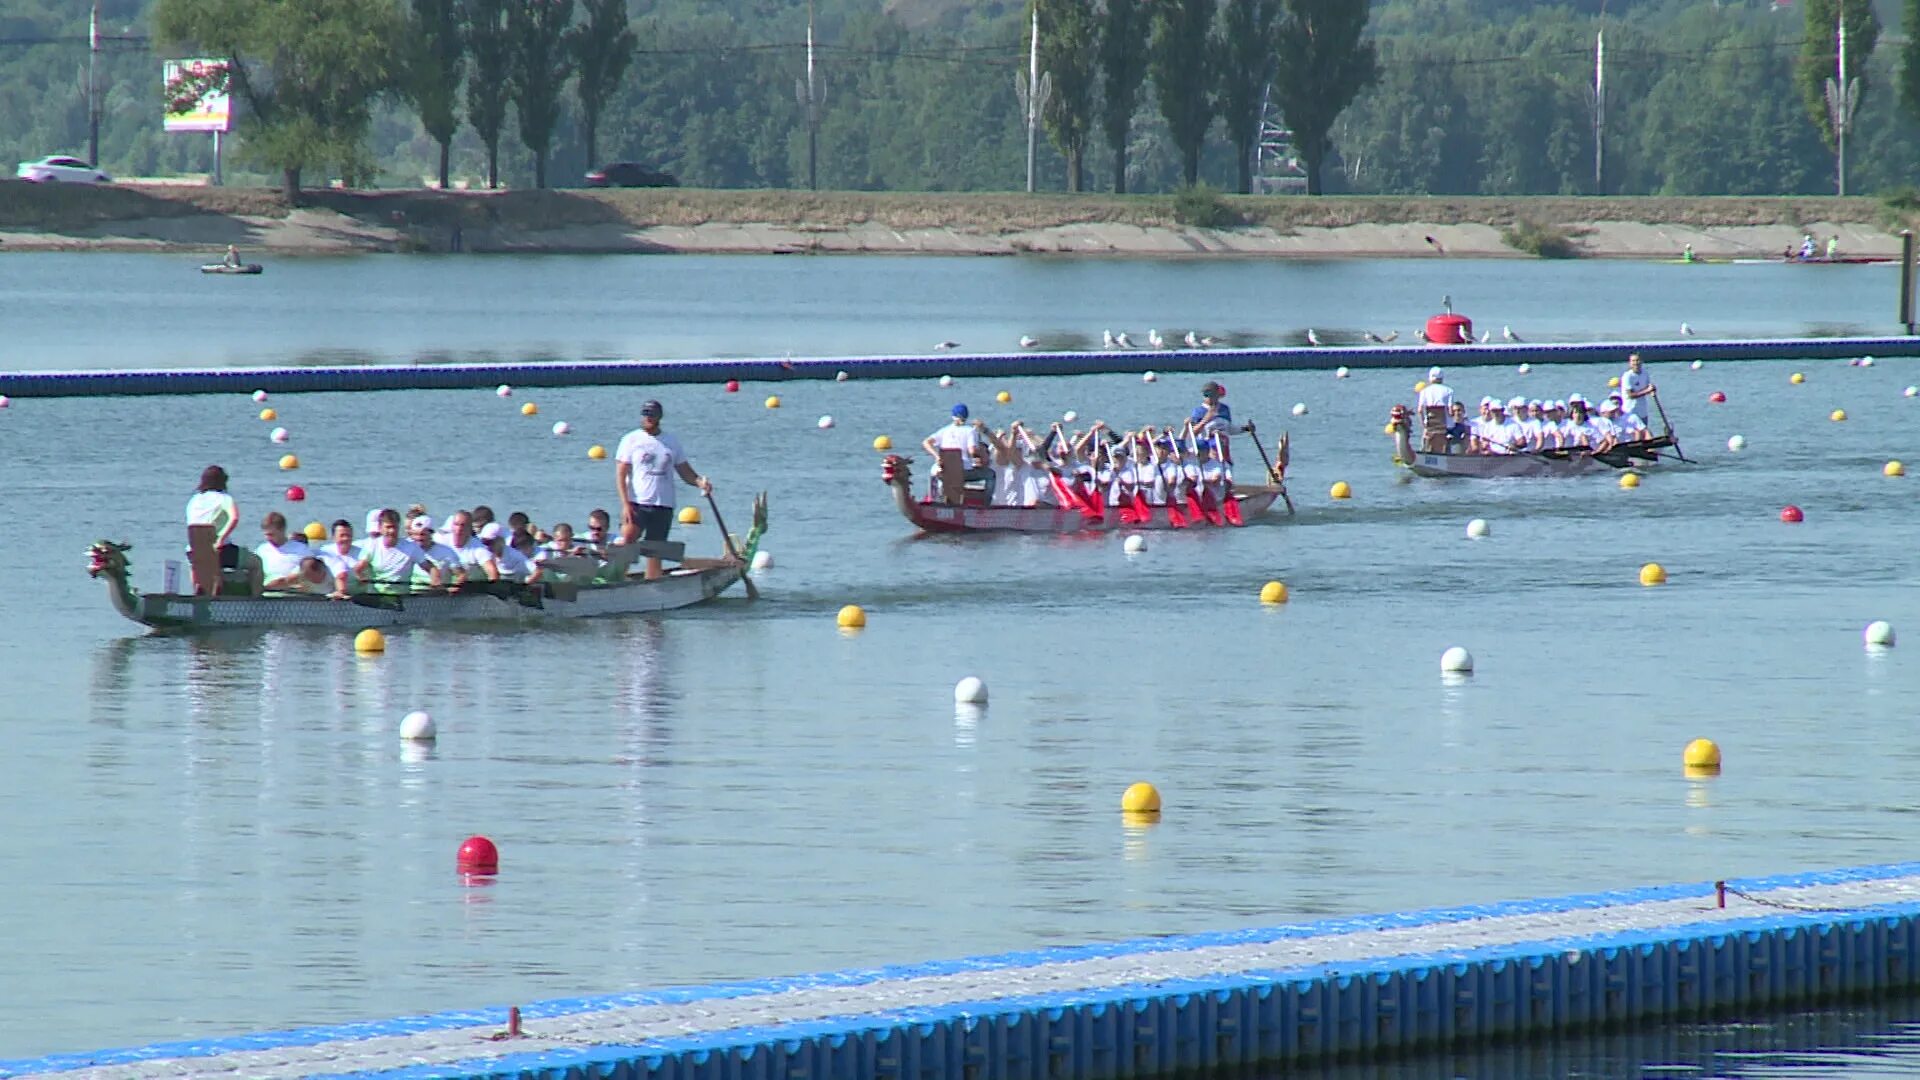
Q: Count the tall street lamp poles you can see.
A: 5